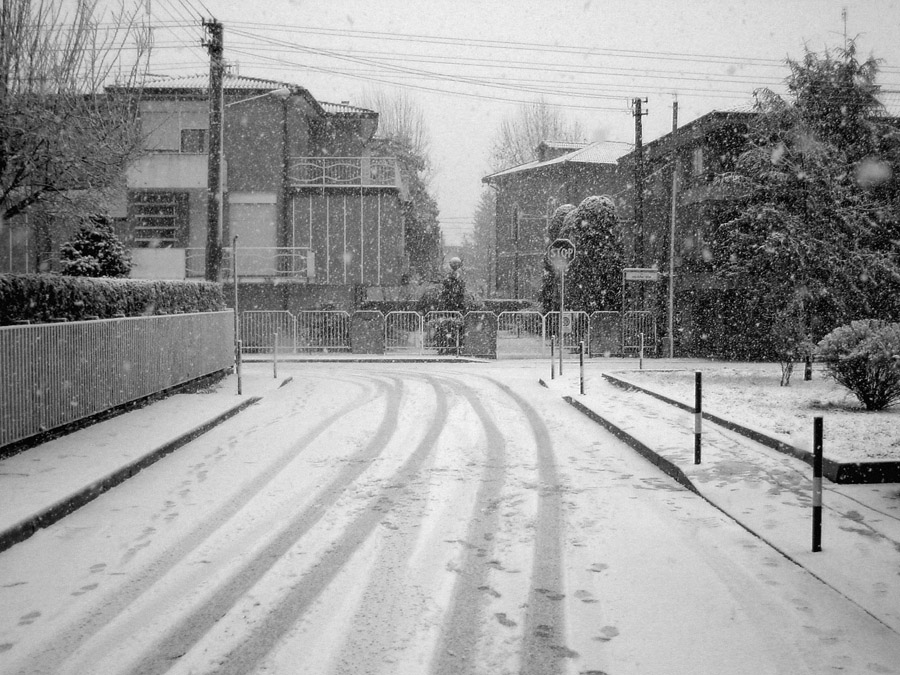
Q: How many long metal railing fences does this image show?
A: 1